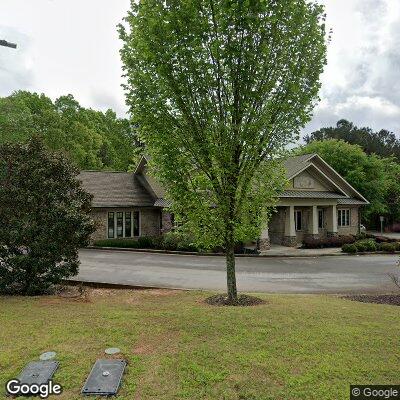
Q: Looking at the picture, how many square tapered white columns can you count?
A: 4